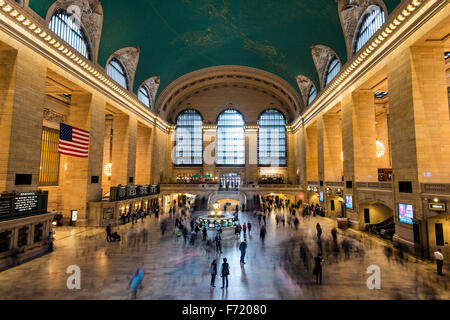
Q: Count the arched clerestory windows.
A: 6